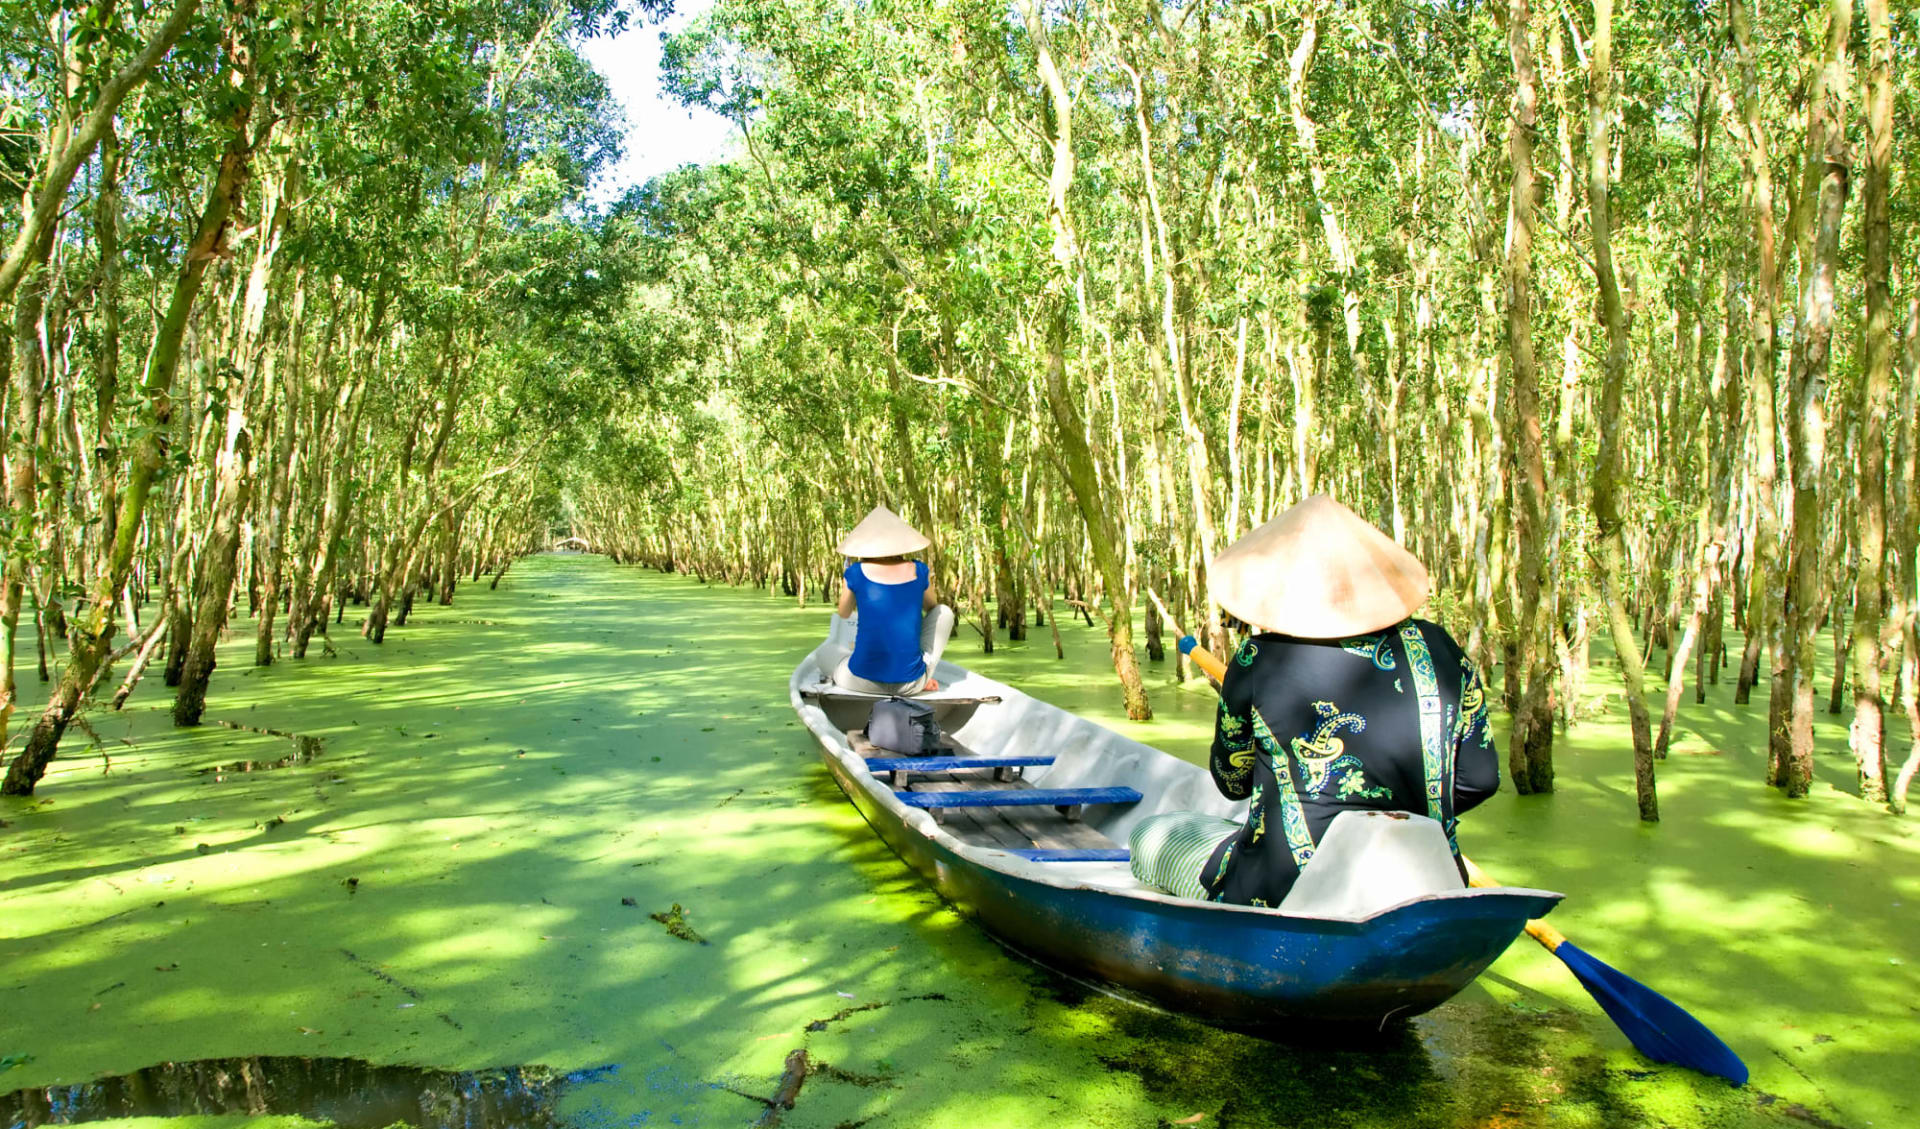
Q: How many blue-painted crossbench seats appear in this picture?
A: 3